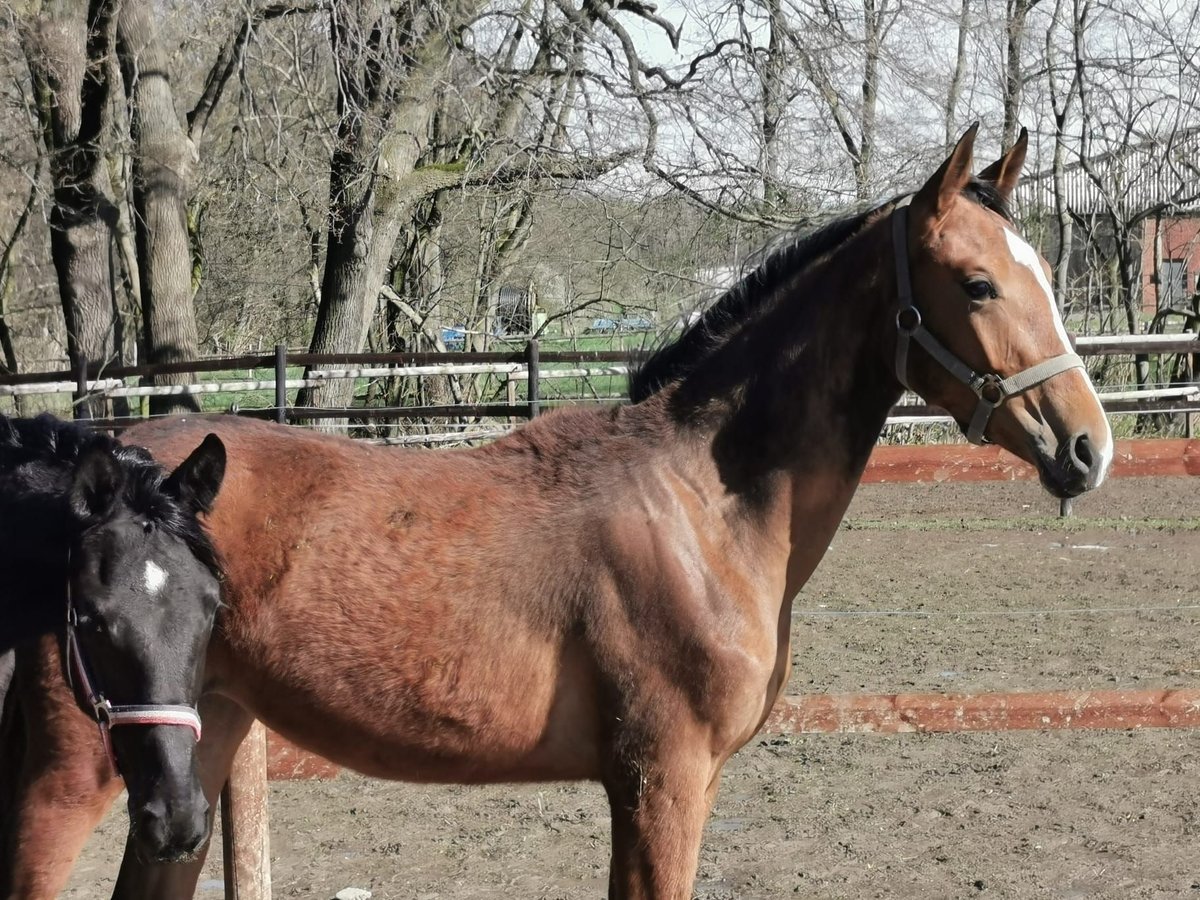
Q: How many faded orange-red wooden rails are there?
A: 2